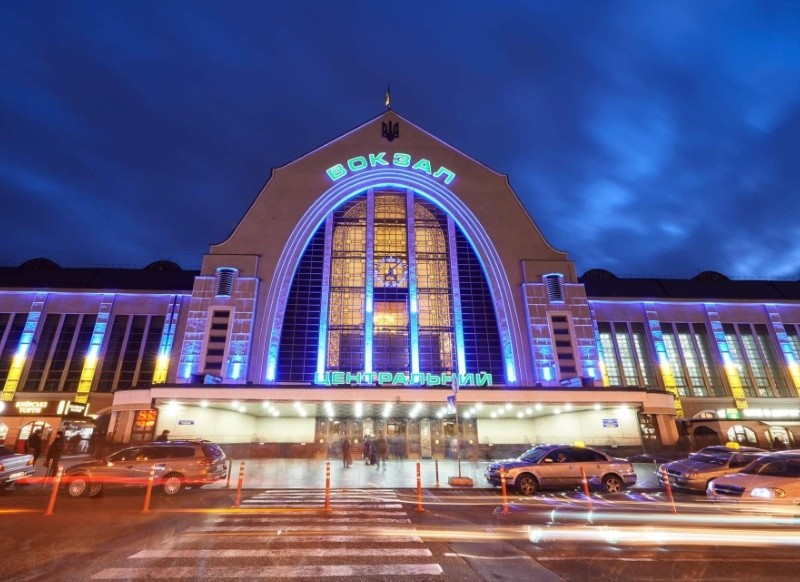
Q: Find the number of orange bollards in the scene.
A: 8